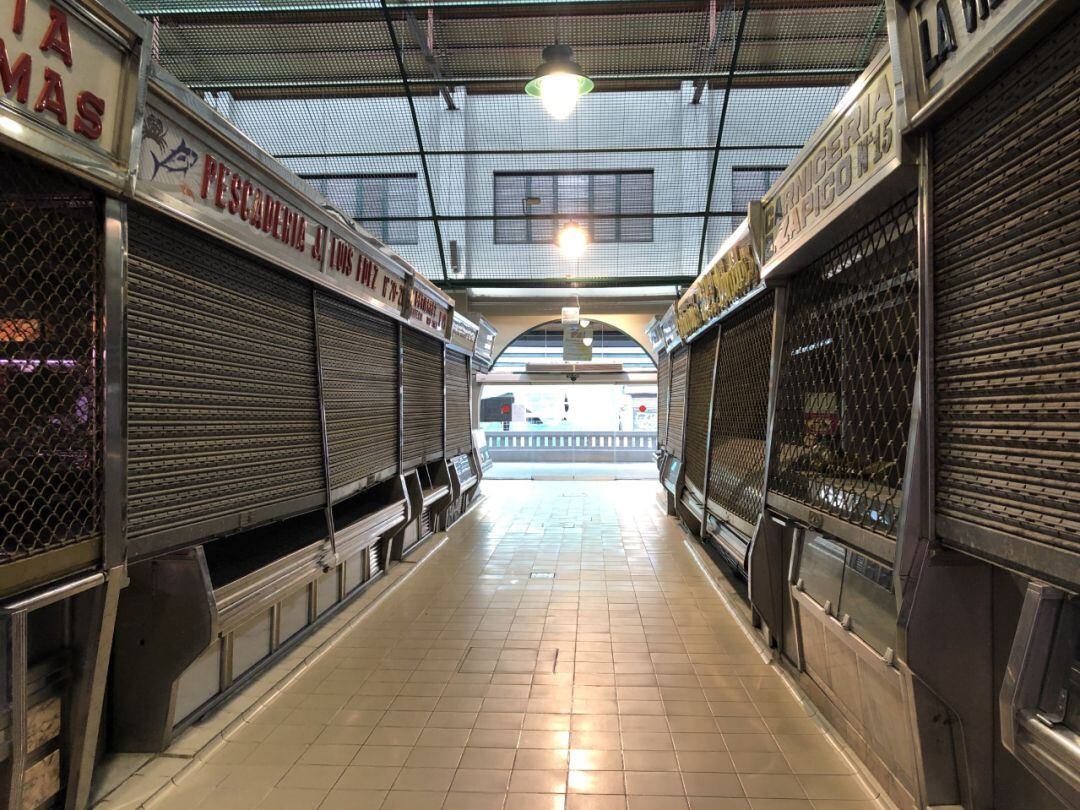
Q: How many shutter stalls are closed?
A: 11